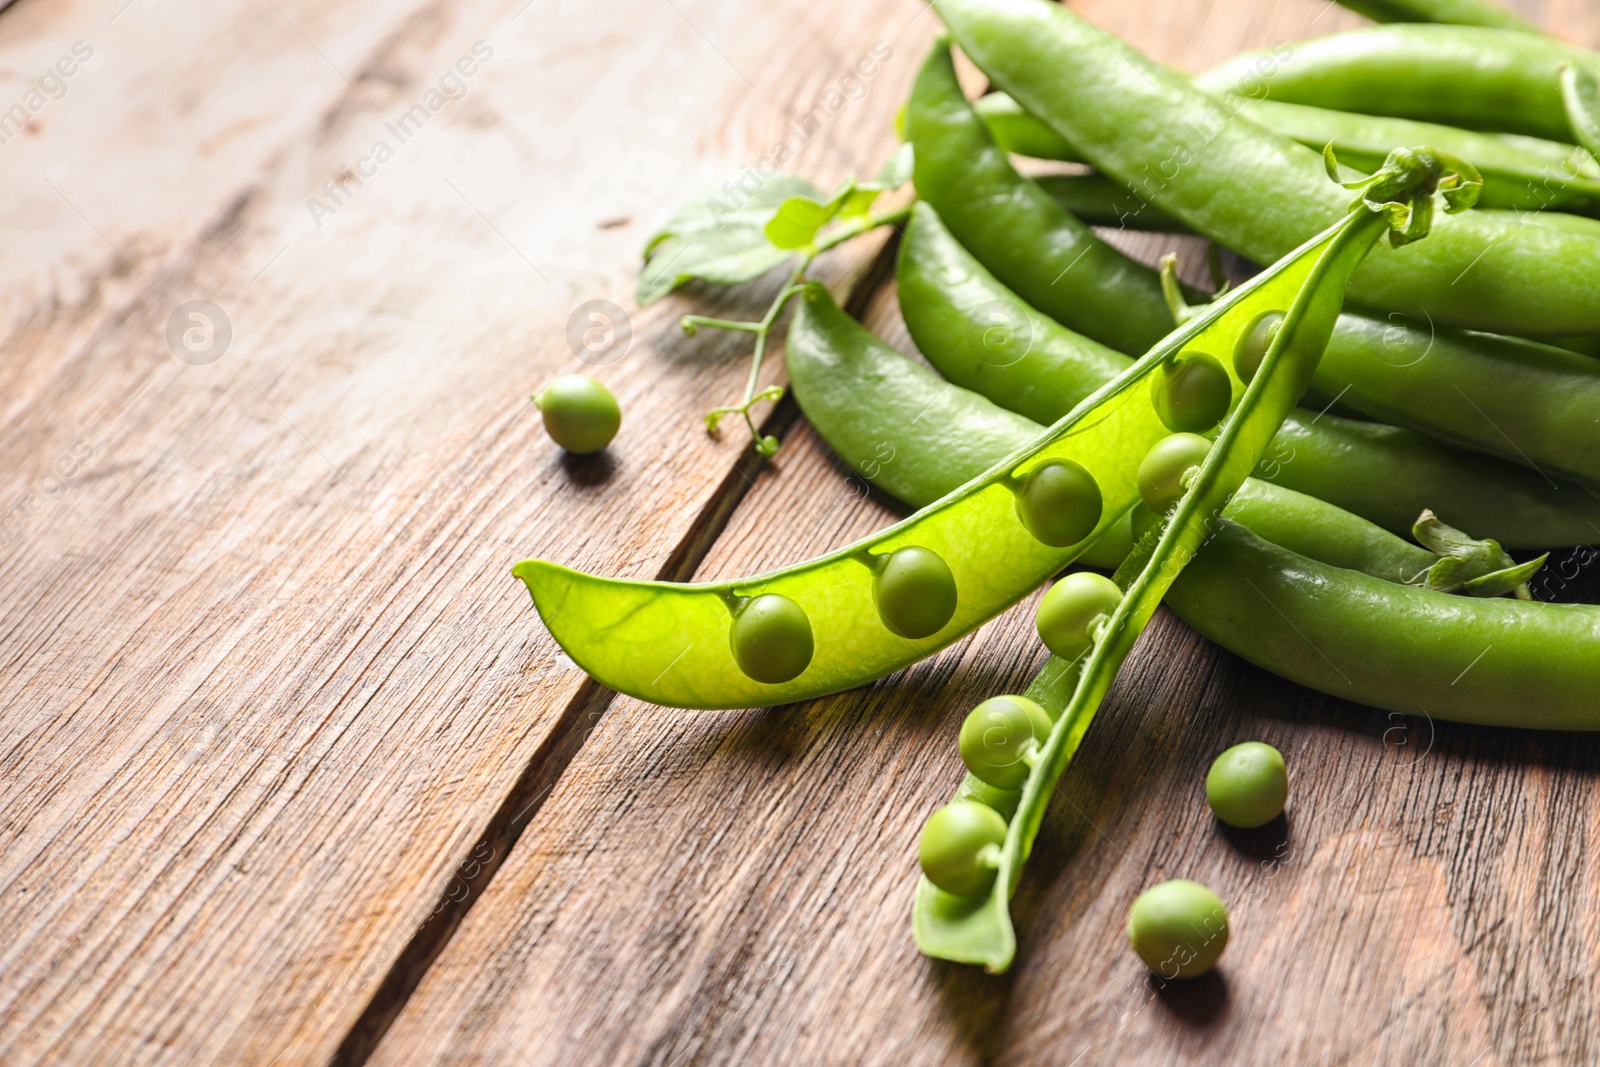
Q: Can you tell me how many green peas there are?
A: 12